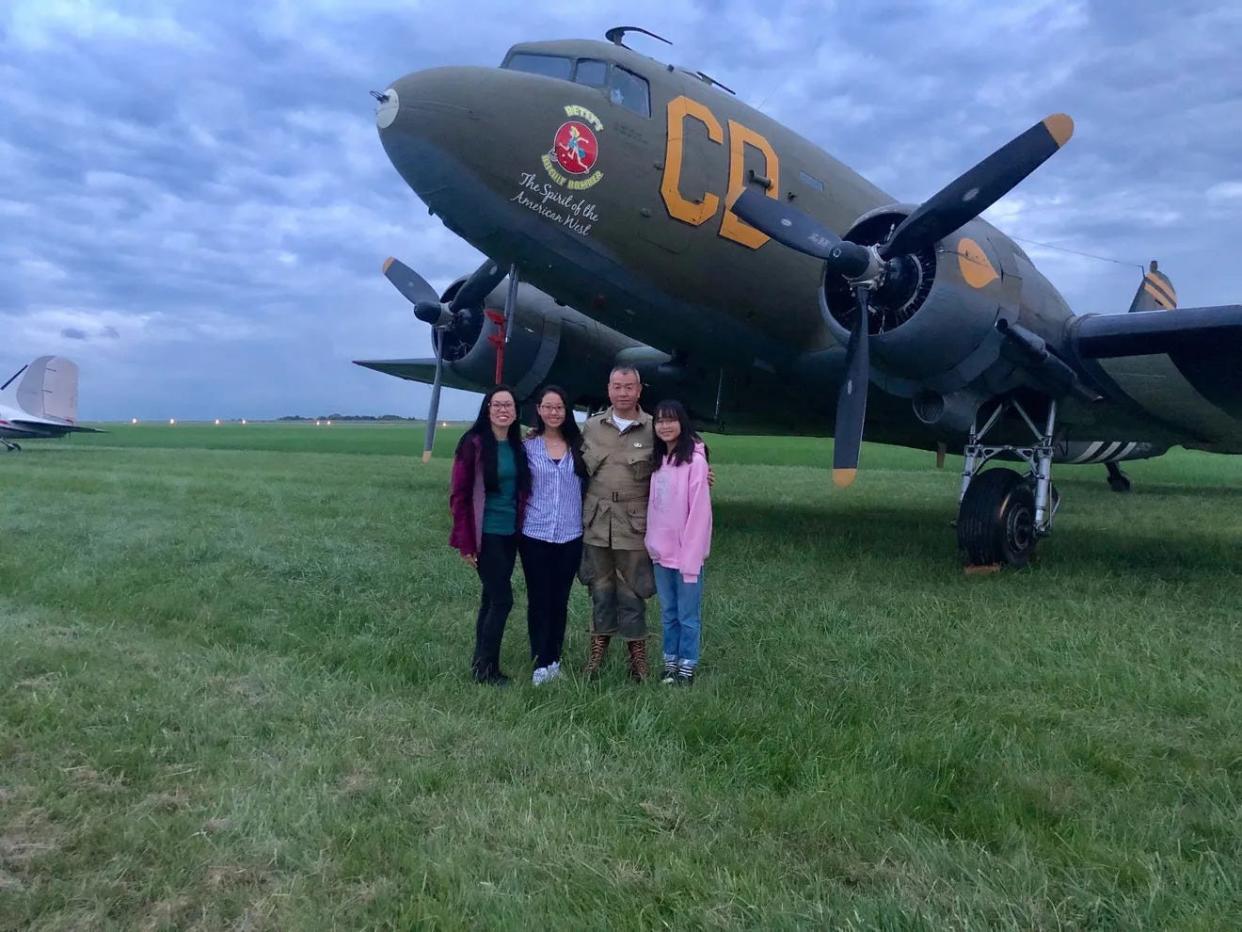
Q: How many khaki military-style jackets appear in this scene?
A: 1